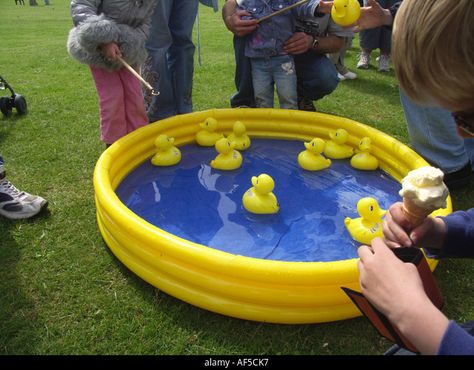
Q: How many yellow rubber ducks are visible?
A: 10